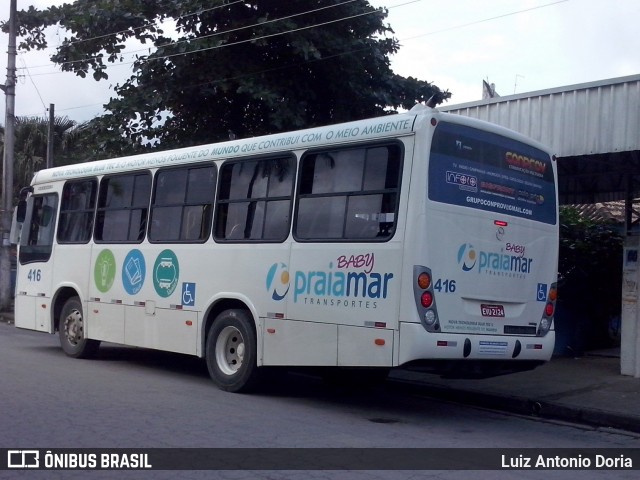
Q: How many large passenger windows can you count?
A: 5